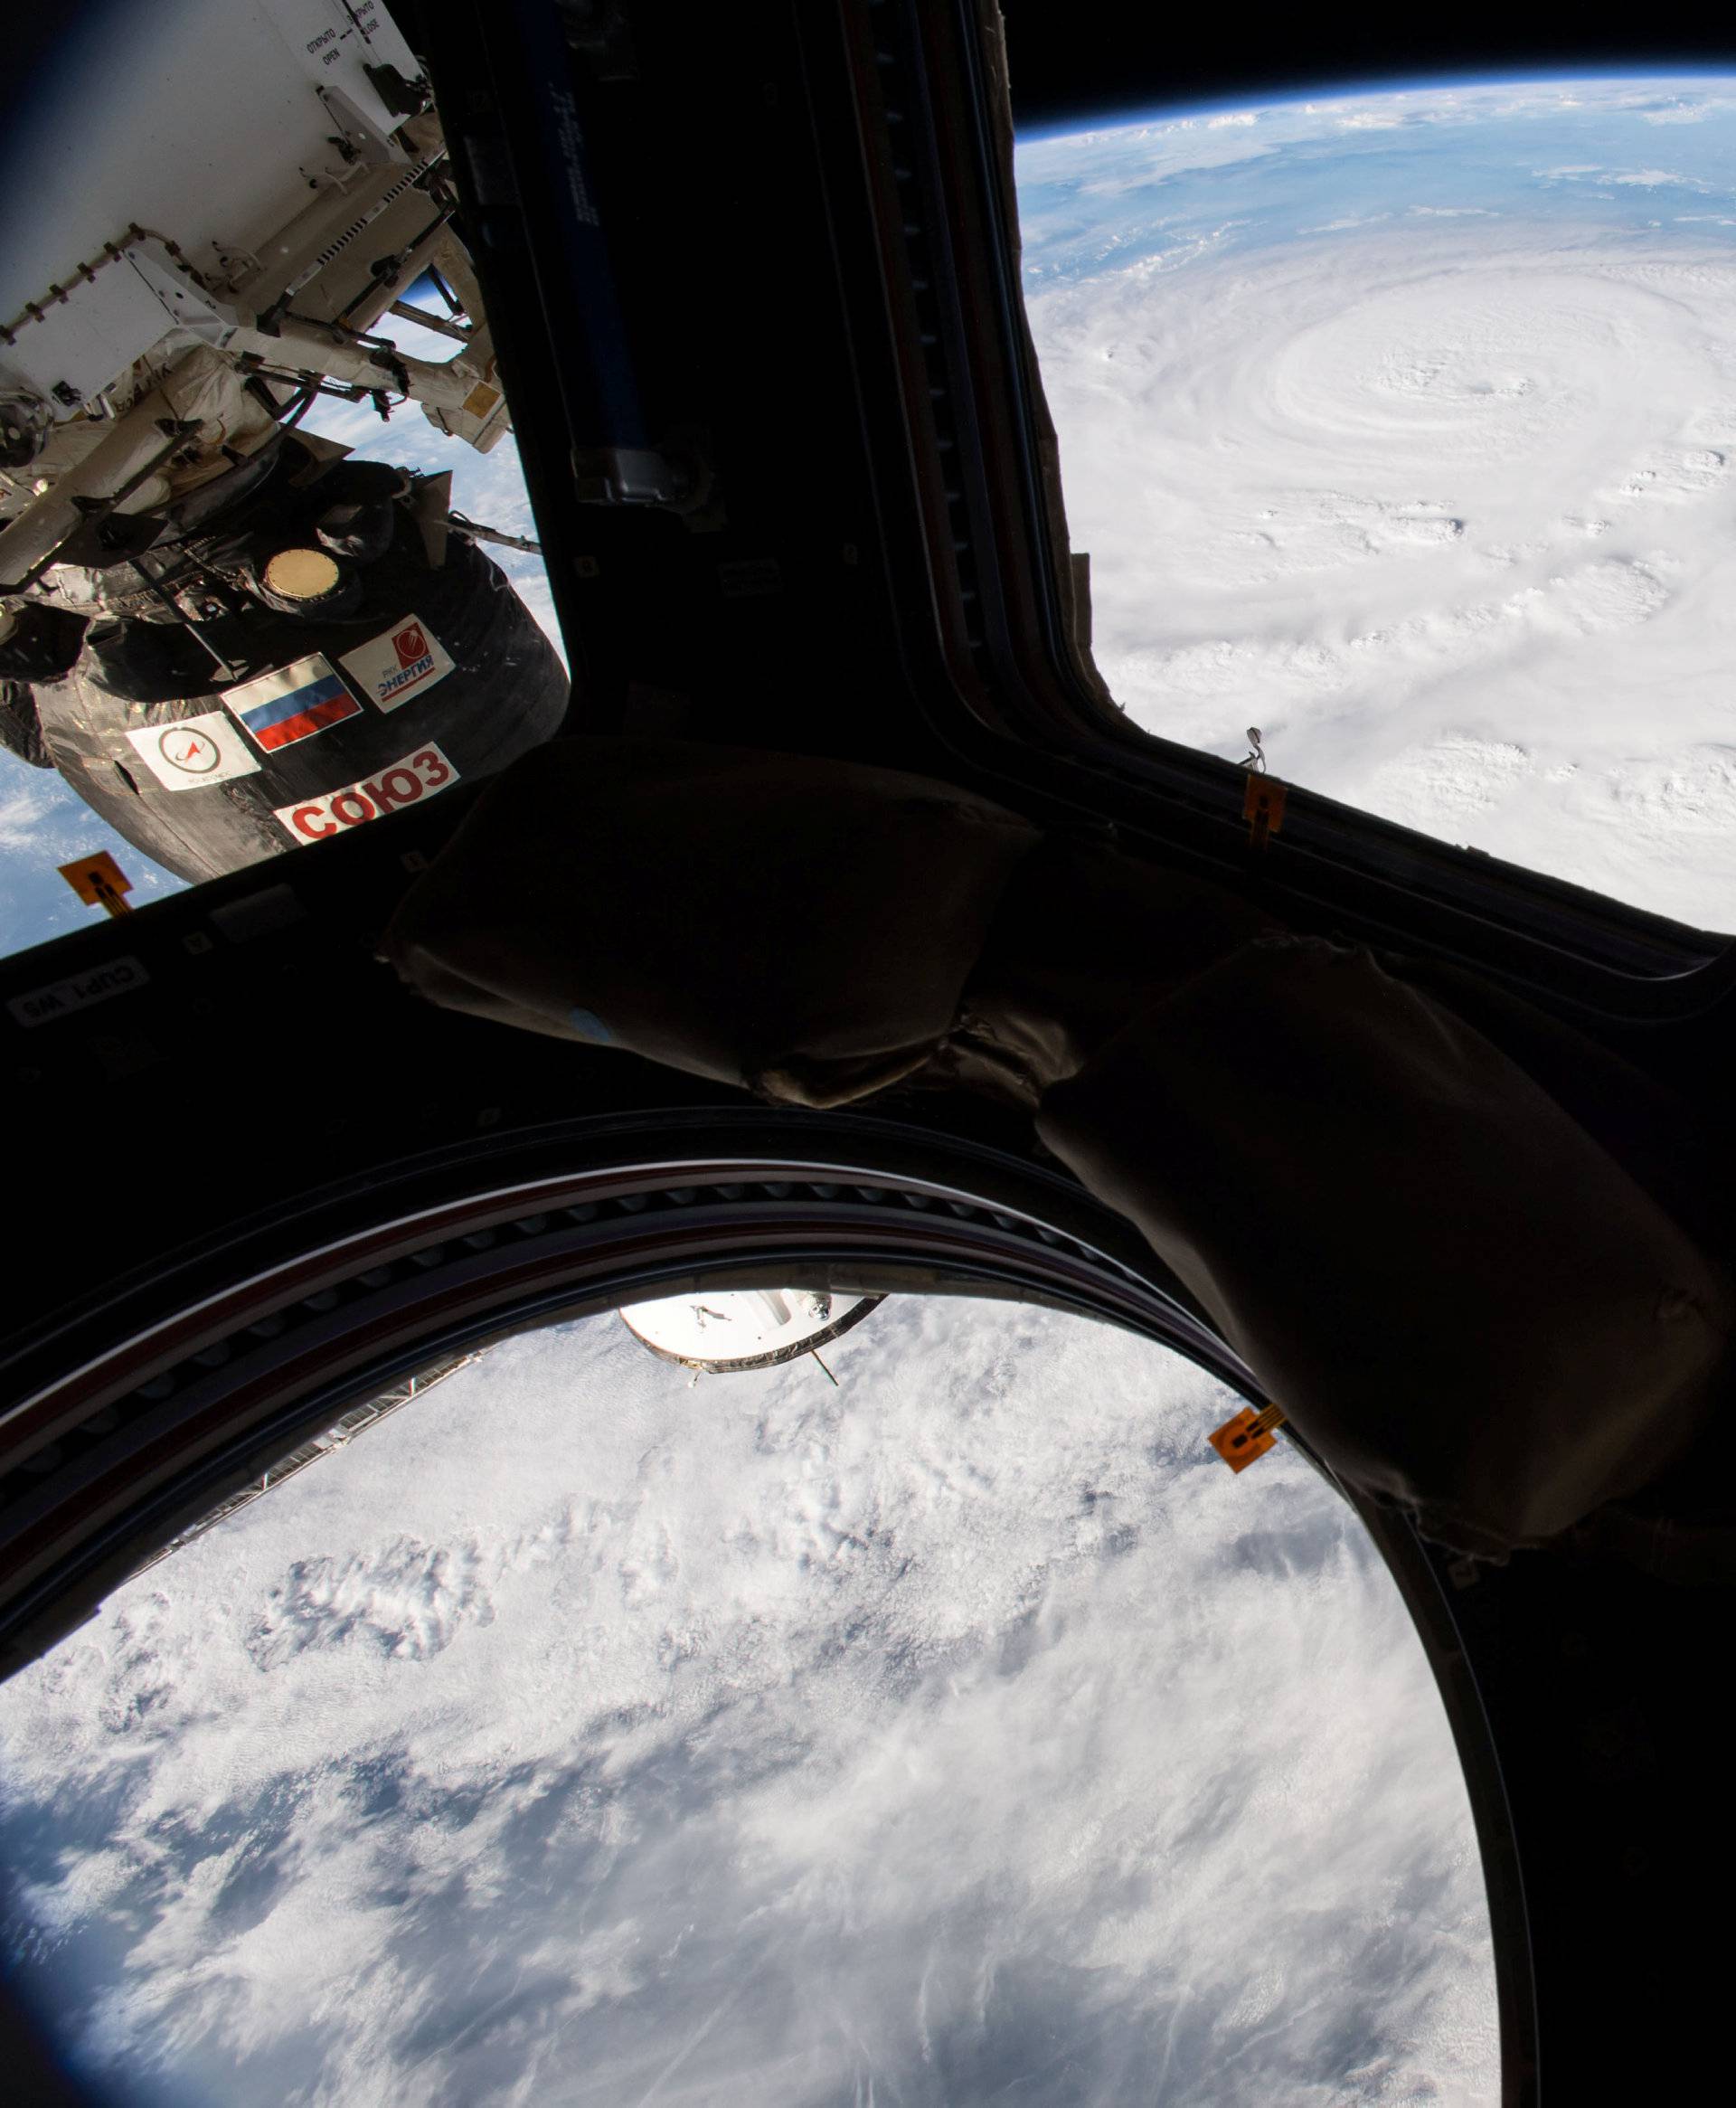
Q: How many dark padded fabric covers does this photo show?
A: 2